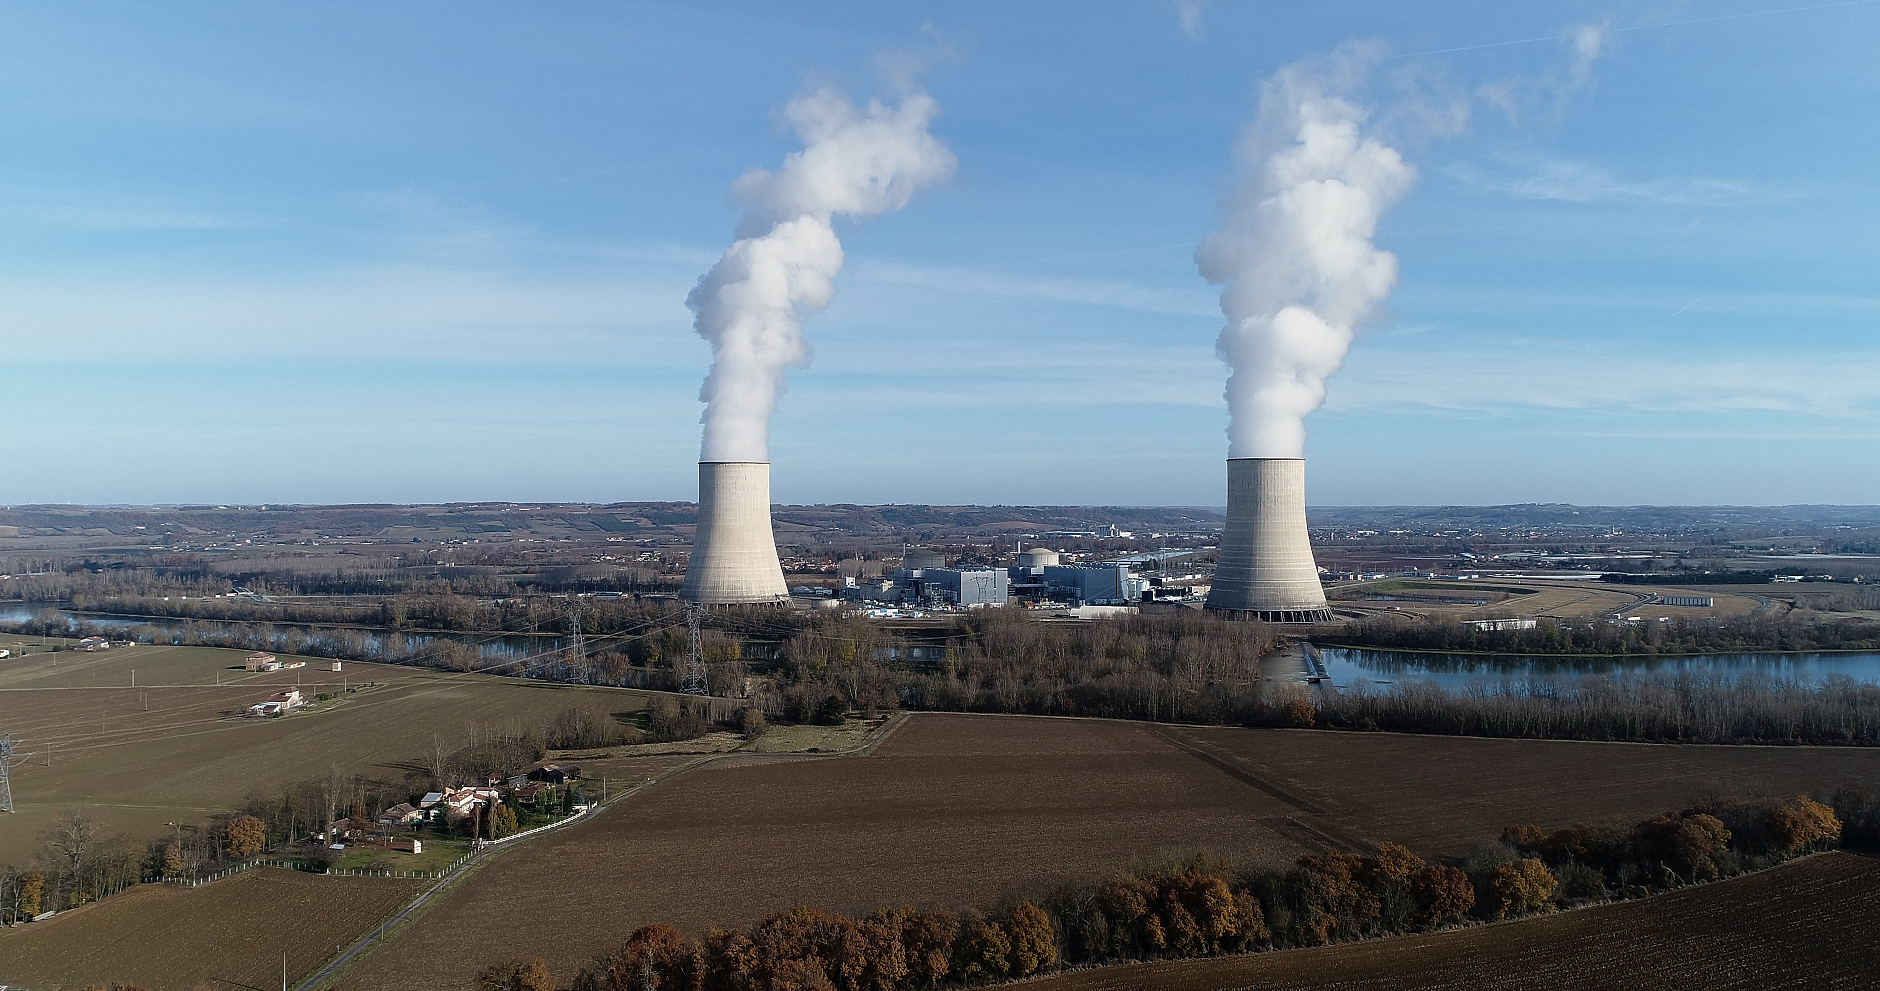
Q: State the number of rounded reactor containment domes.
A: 2